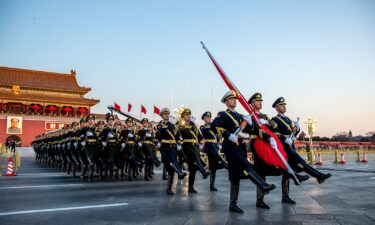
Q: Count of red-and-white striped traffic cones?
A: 4